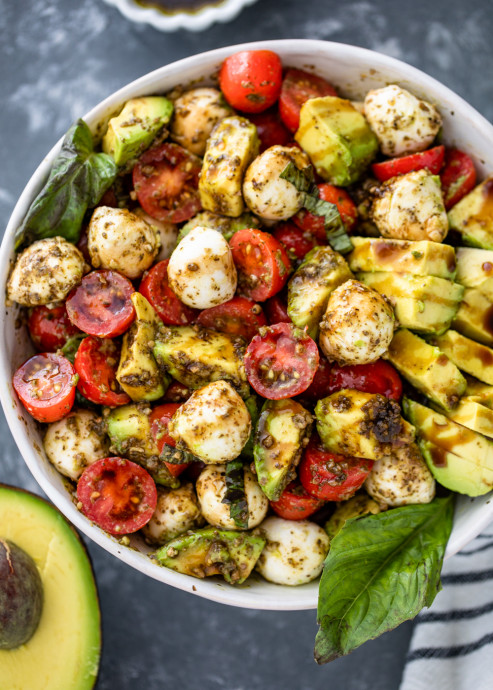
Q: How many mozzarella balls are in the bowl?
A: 15